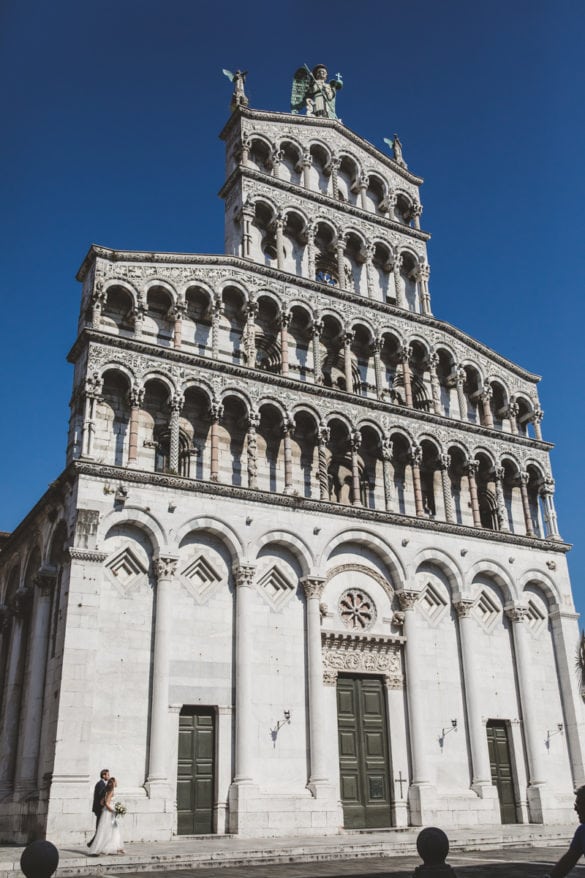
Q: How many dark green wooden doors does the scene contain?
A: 3